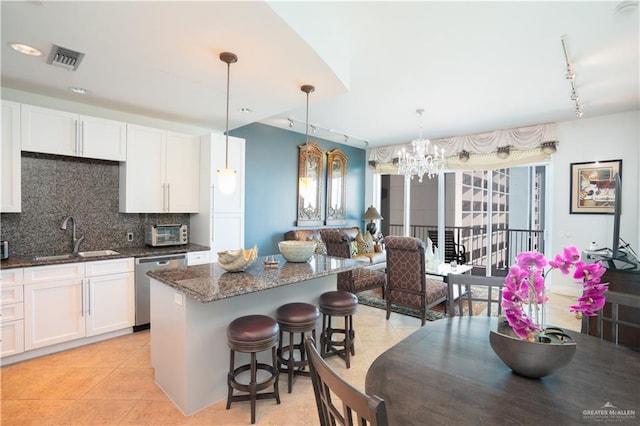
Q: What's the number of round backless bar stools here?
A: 3